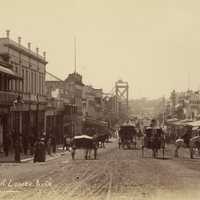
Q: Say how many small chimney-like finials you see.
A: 5